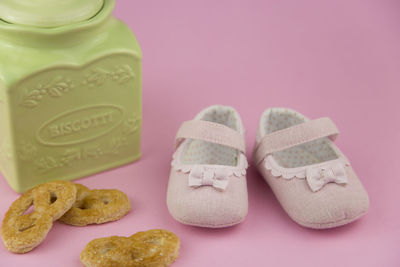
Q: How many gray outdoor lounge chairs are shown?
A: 0